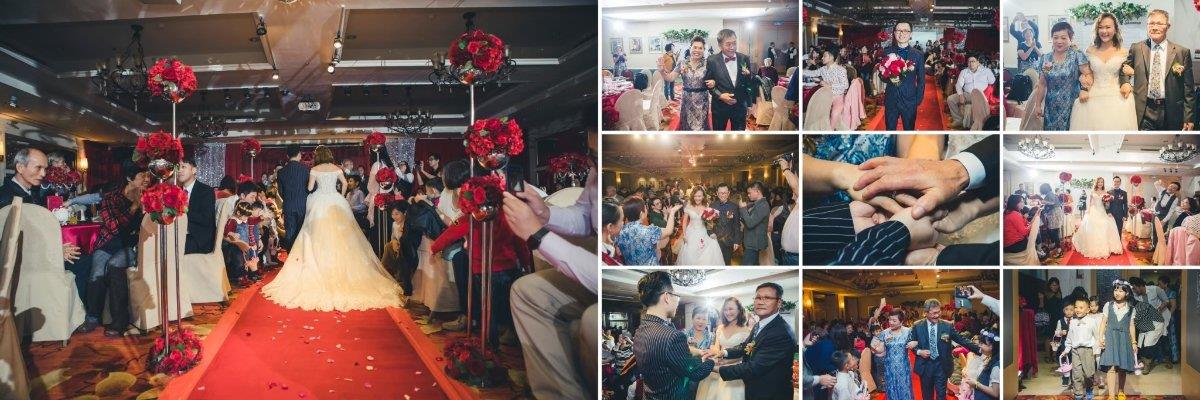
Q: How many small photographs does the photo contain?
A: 9